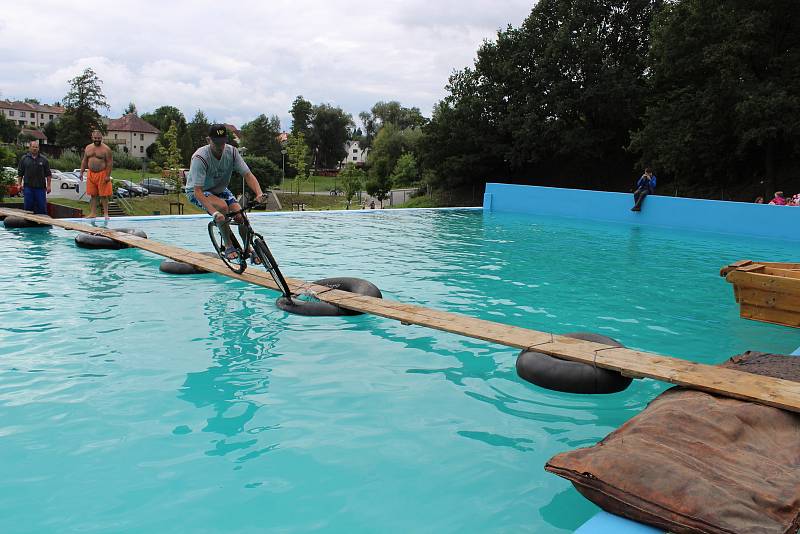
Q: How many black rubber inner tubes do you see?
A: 5